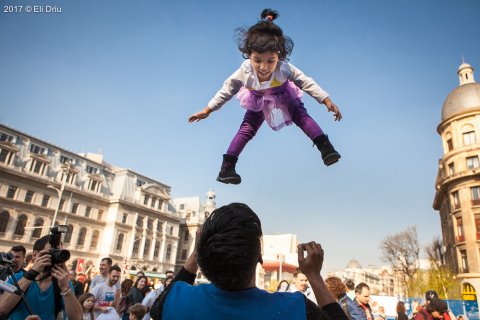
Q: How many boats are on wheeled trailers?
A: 0